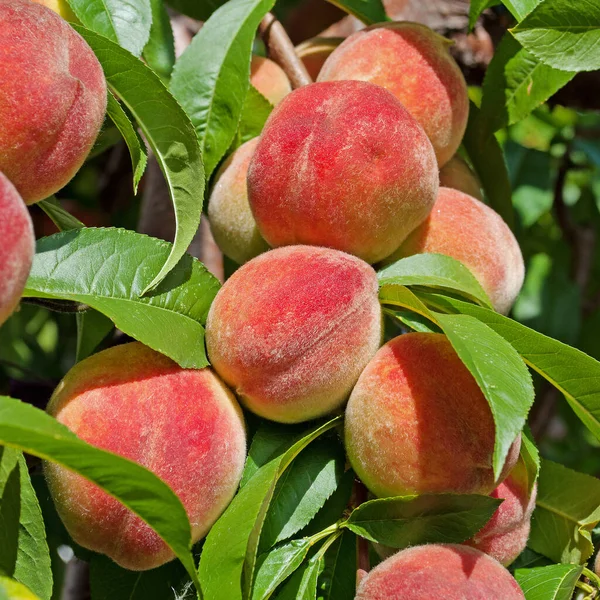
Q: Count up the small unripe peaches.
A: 0